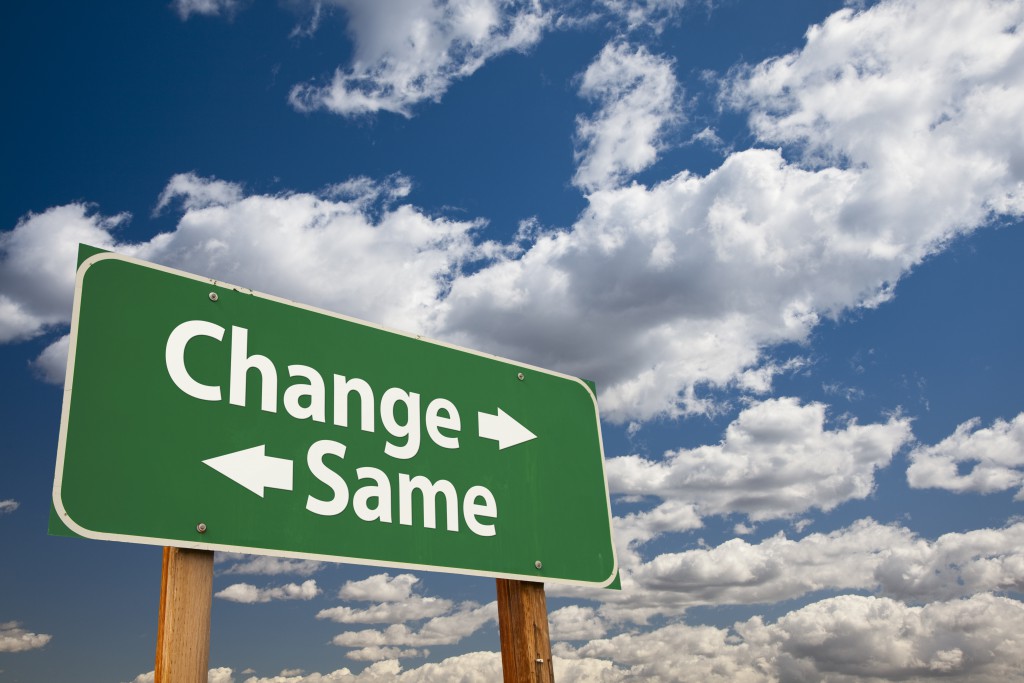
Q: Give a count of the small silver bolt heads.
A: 4